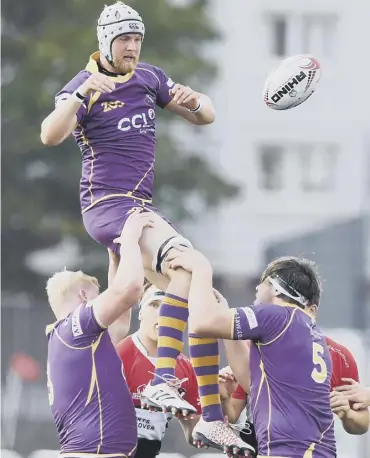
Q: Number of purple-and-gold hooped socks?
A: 2